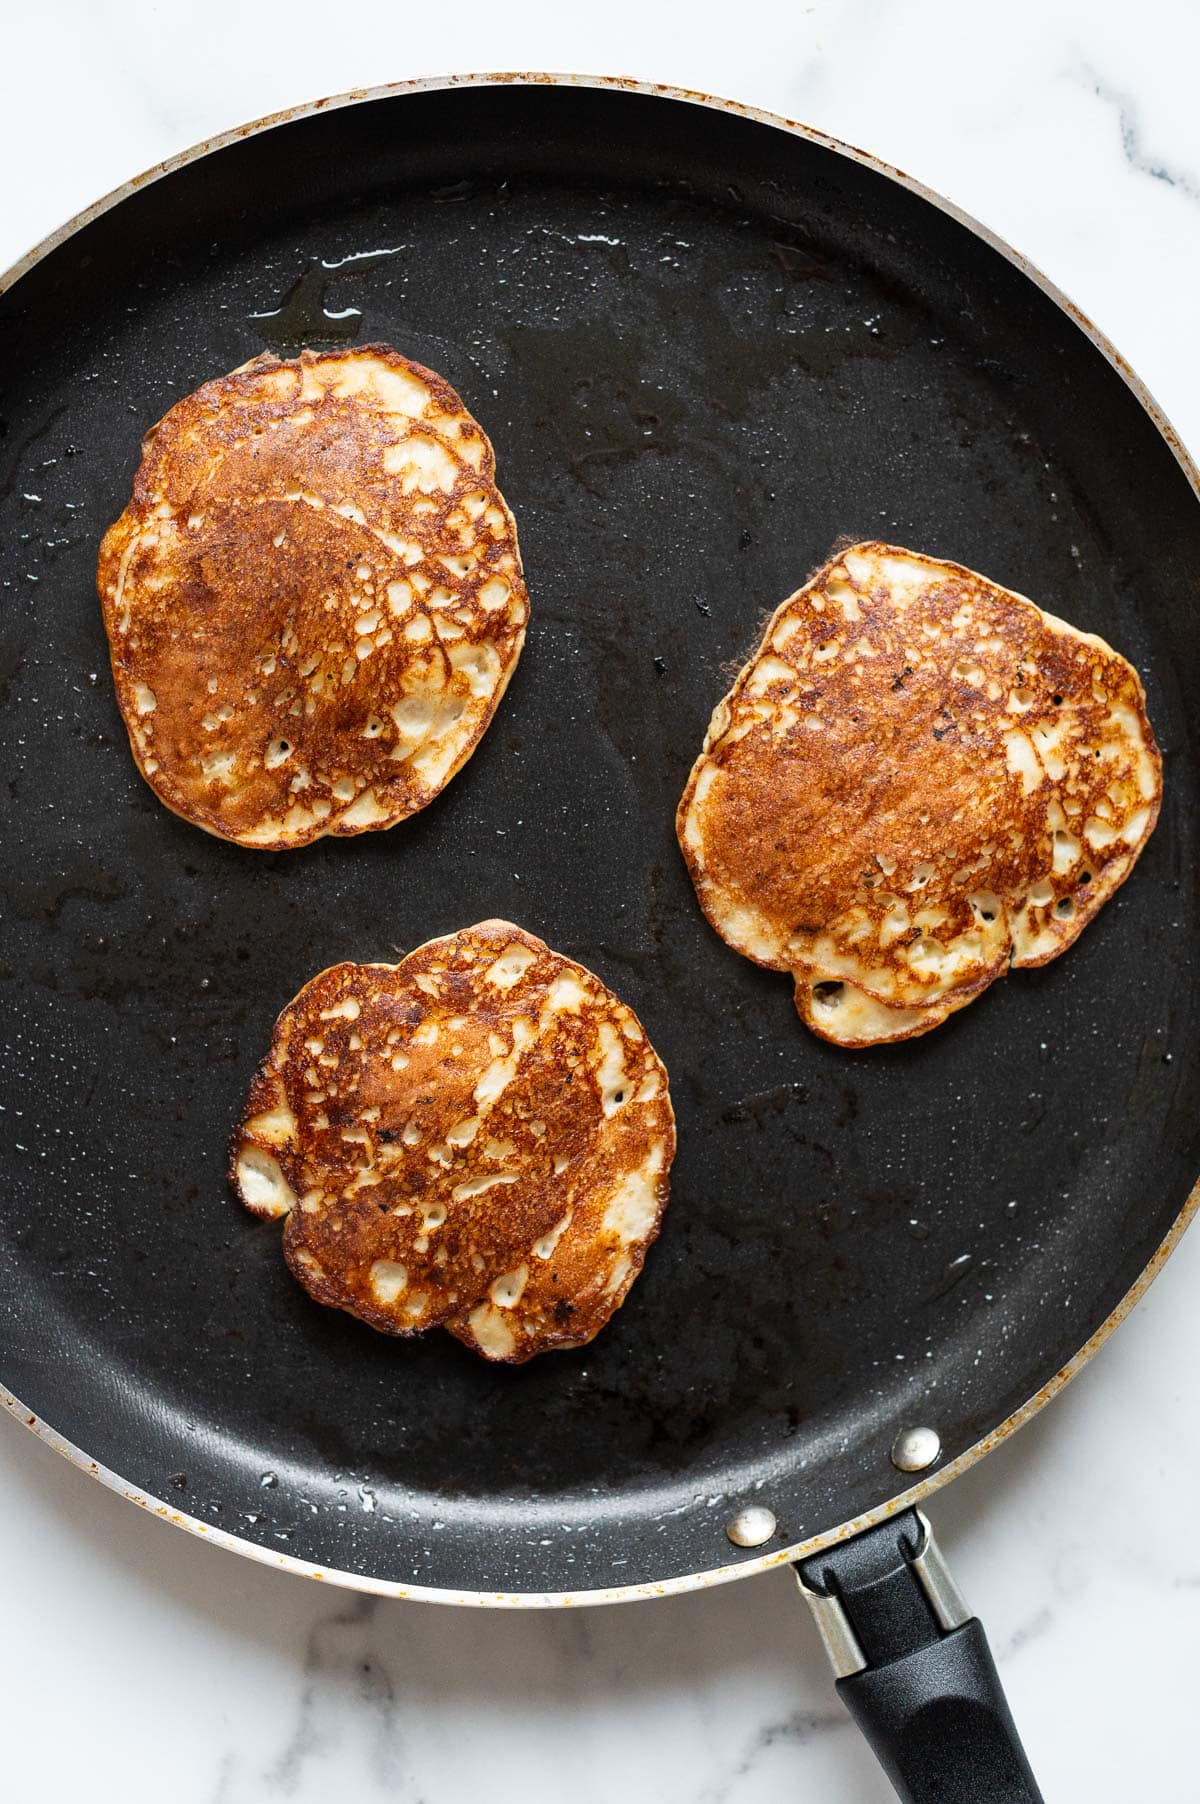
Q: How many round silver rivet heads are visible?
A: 2